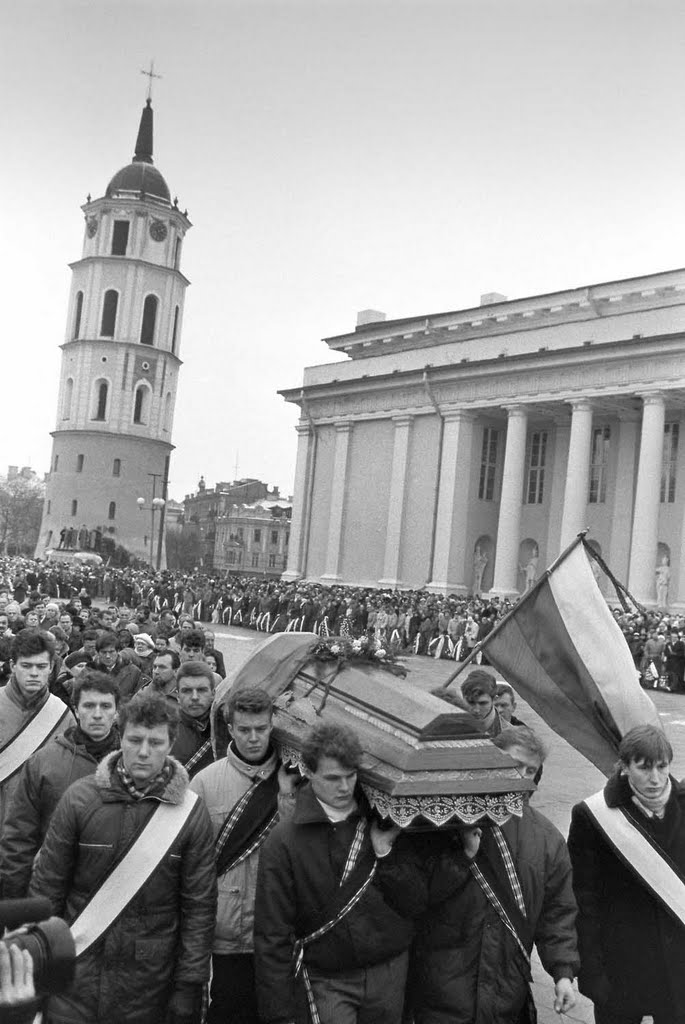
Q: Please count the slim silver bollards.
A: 0